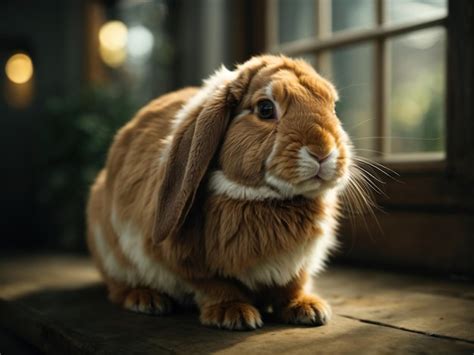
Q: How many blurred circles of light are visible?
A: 3